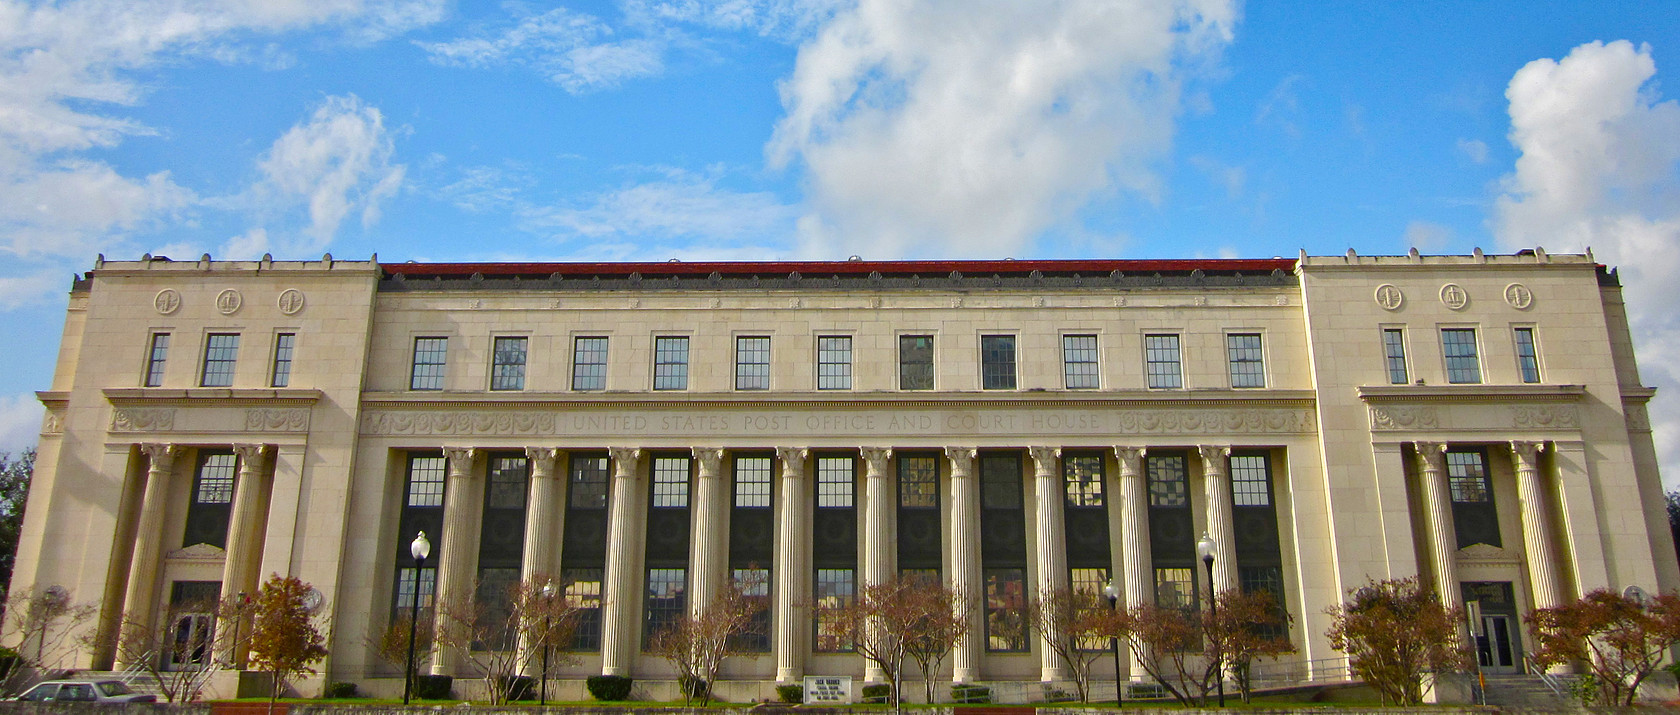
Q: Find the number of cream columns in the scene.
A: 14